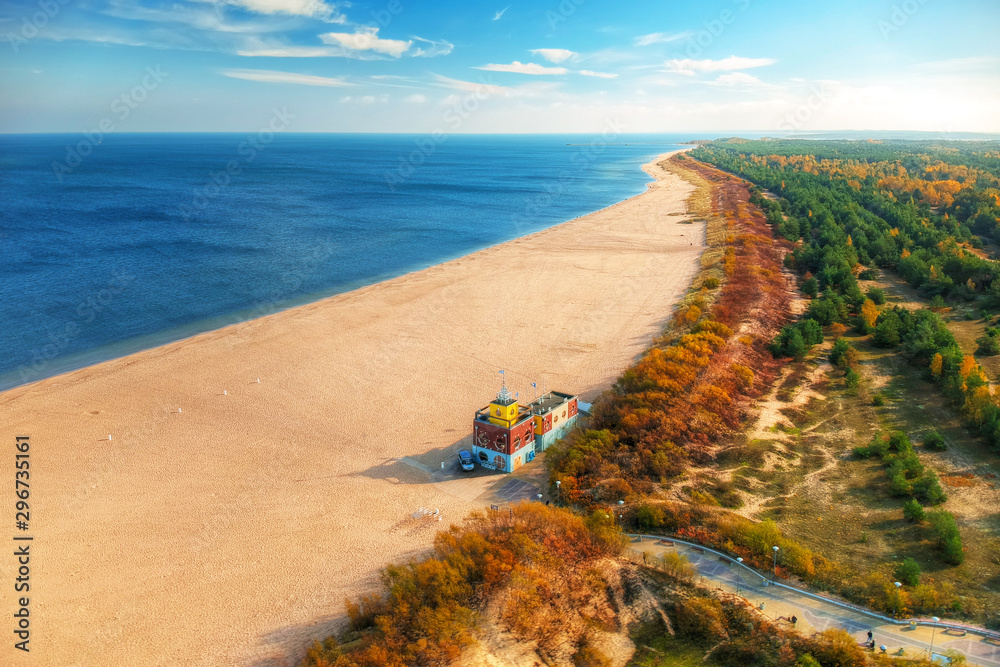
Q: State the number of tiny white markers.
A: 4